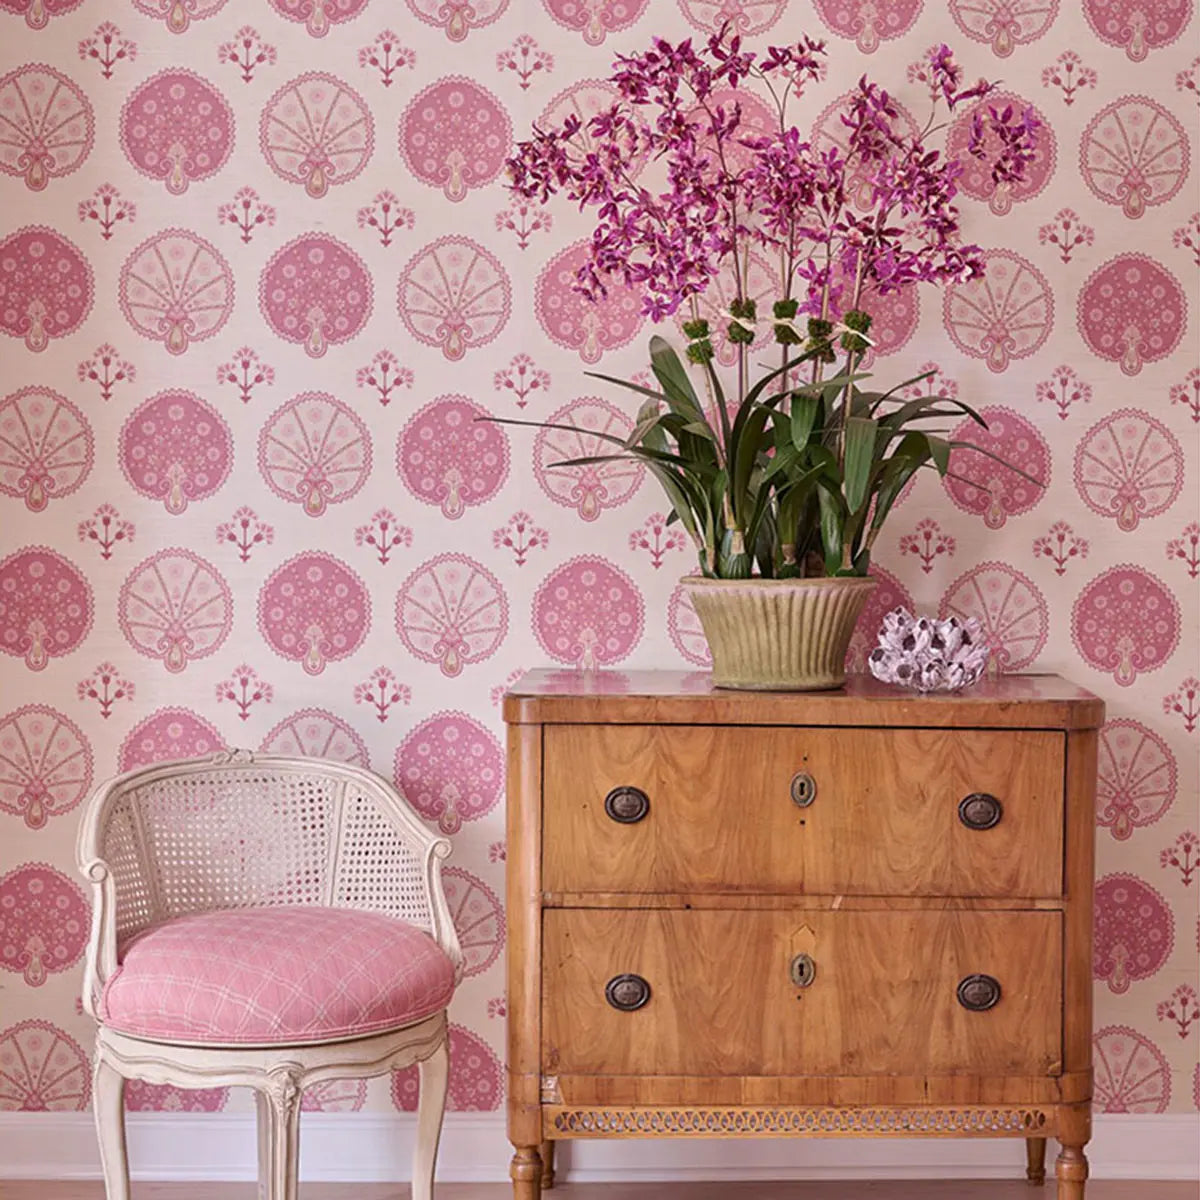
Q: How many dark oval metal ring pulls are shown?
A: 4